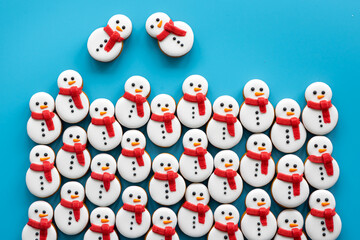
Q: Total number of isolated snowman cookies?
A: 2